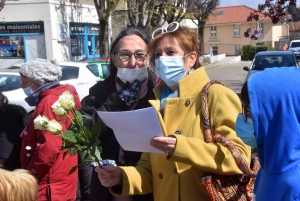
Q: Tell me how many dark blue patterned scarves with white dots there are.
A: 1